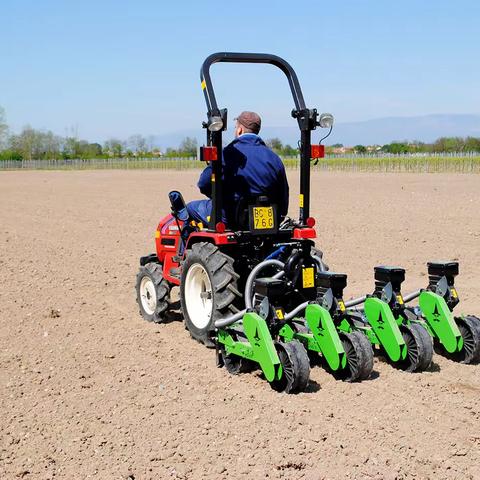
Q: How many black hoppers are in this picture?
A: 4